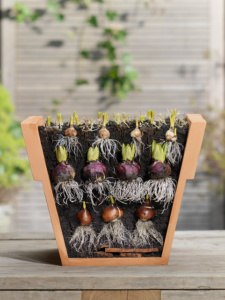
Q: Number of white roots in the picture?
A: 11